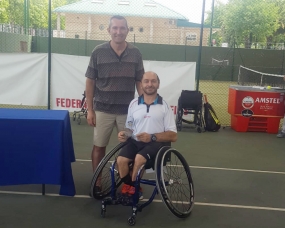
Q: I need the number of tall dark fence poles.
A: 2